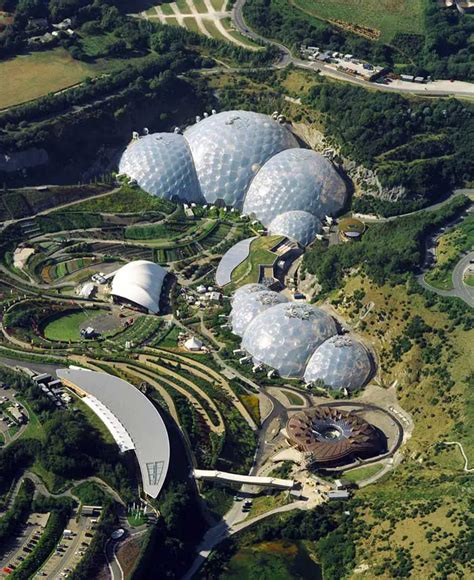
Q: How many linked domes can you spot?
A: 8